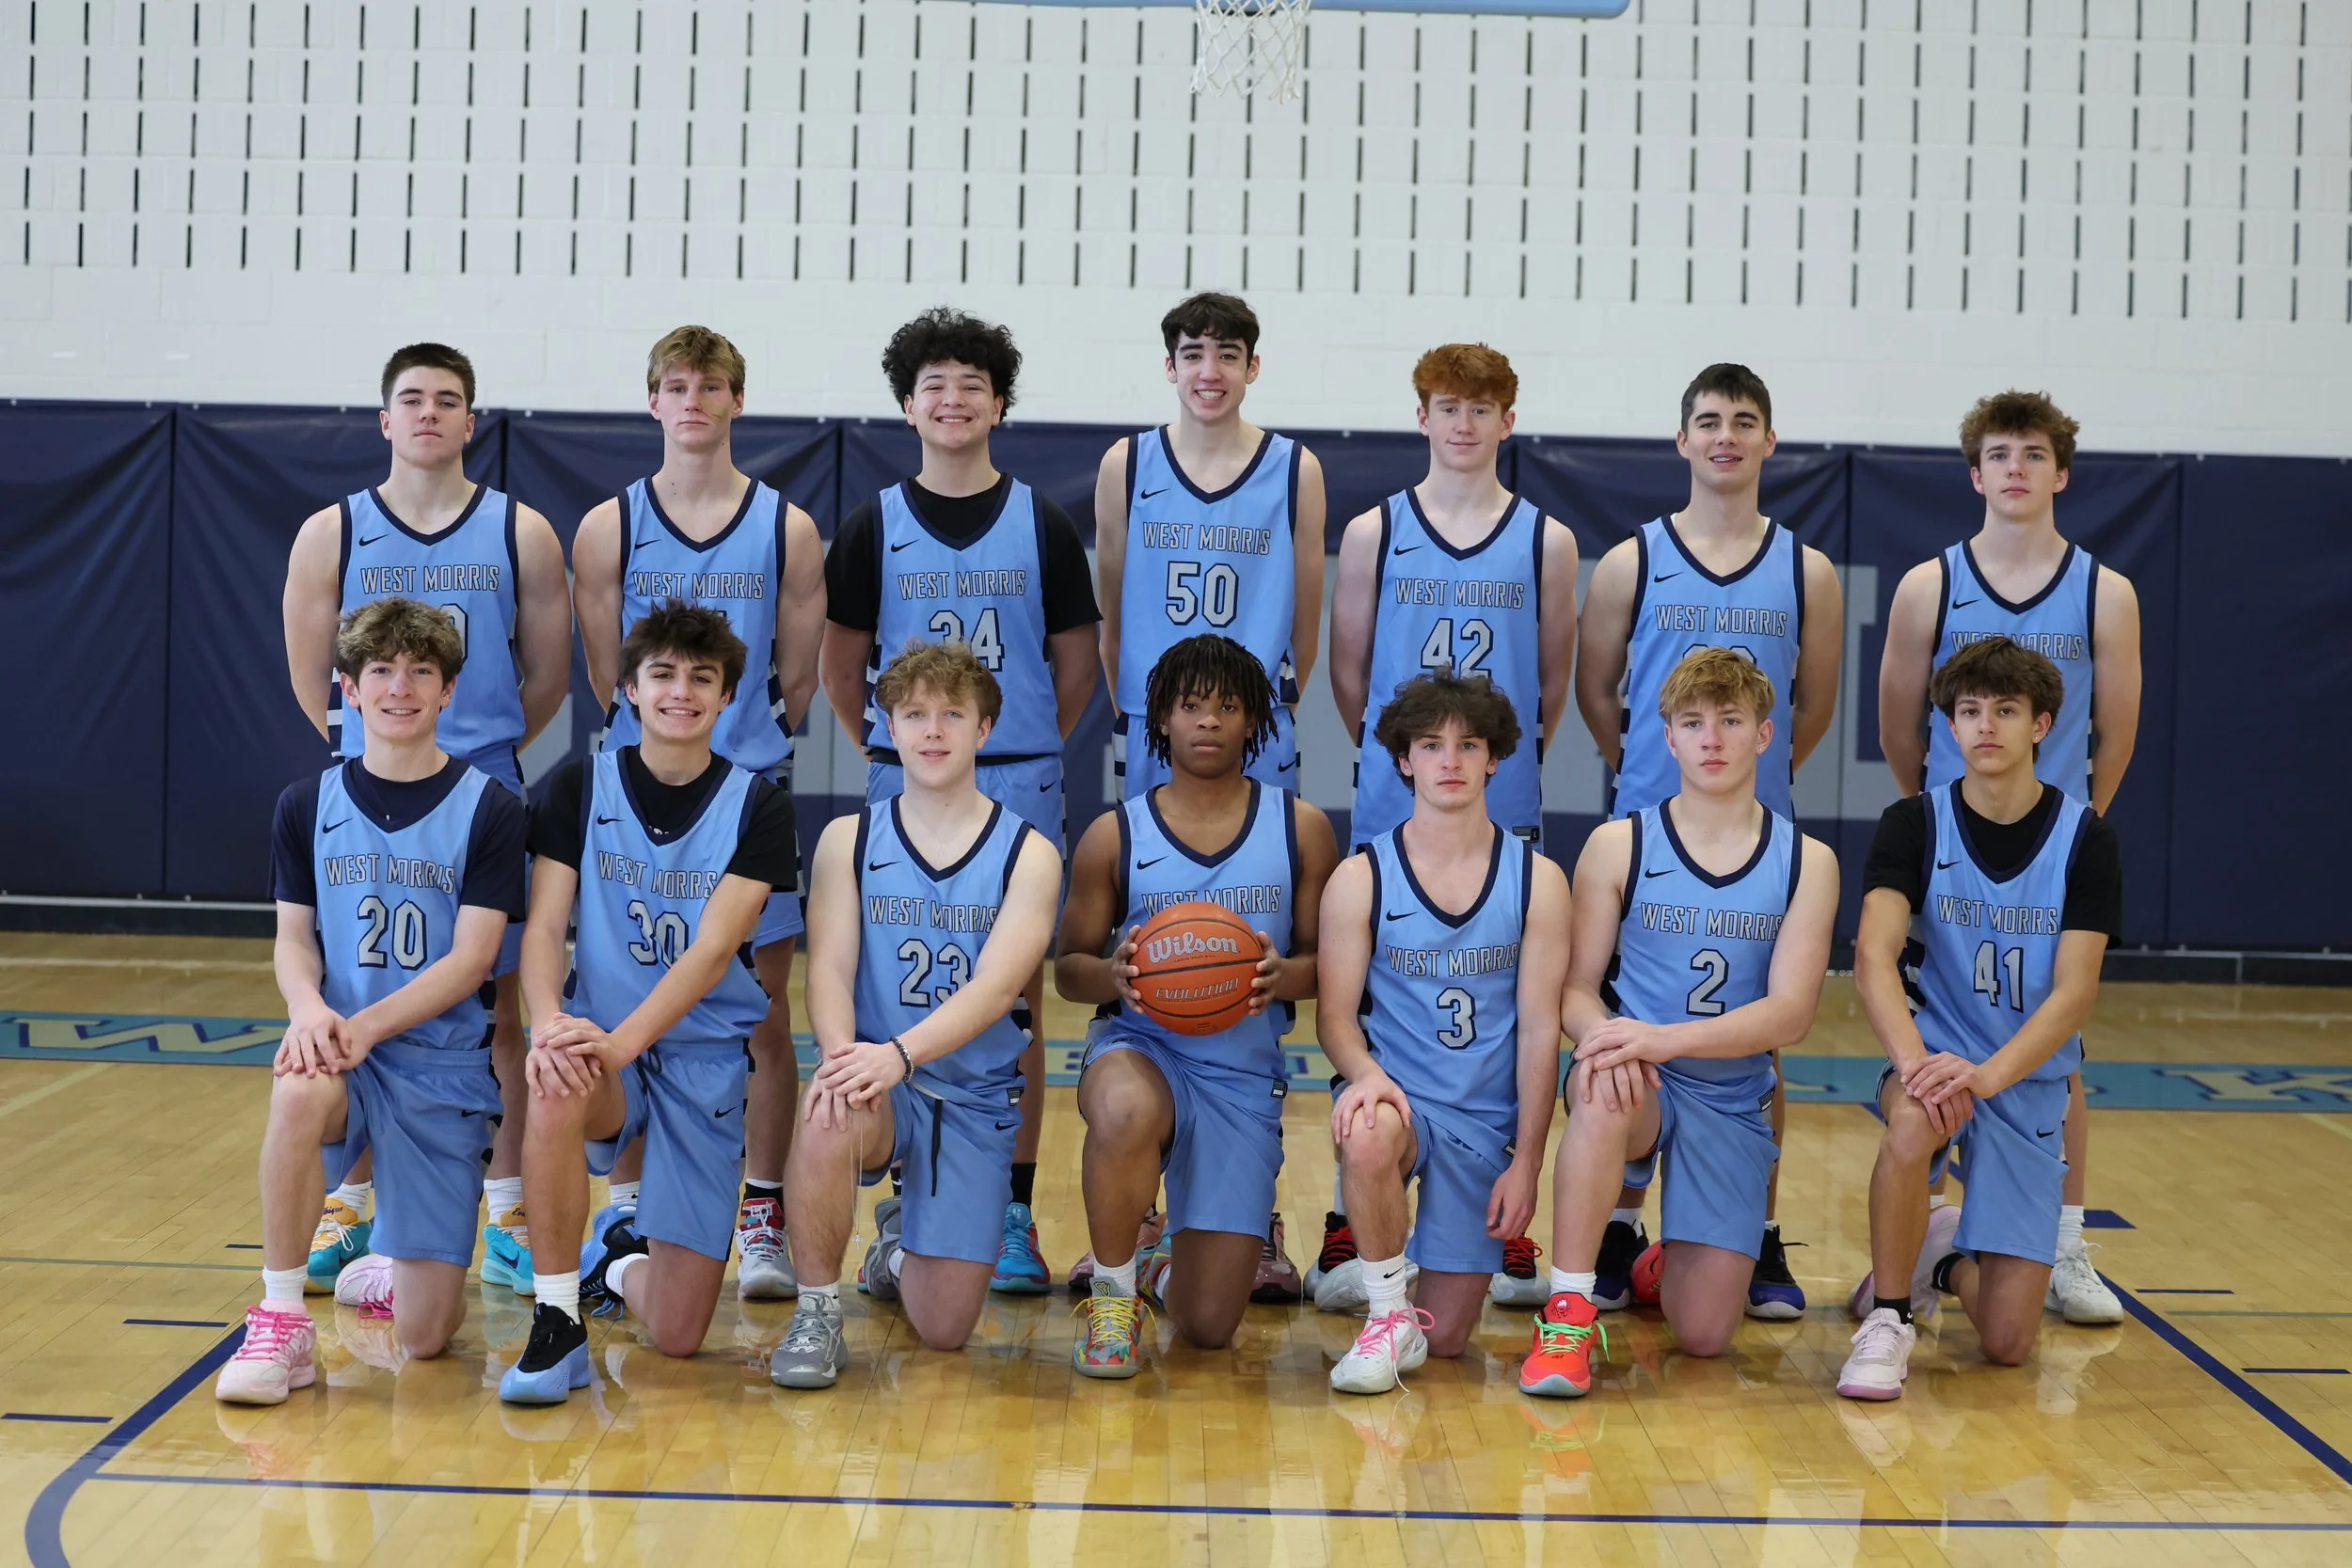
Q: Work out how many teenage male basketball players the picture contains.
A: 14